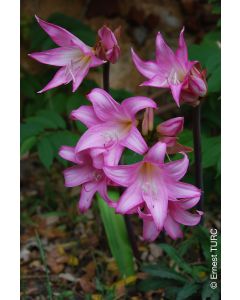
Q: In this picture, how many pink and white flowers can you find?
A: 6